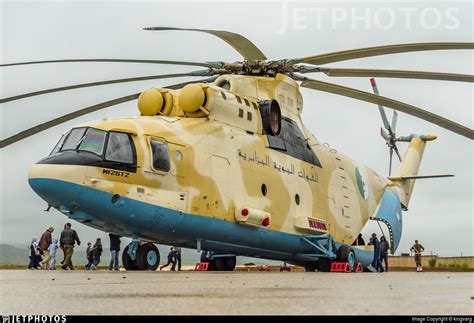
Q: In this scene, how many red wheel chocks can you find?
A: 3